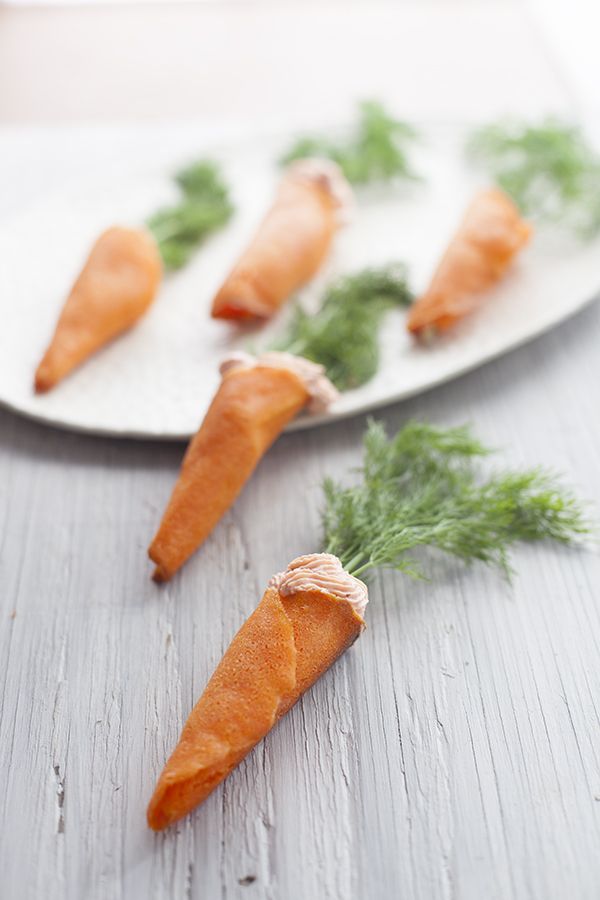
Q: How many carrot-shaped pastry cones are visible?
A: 5